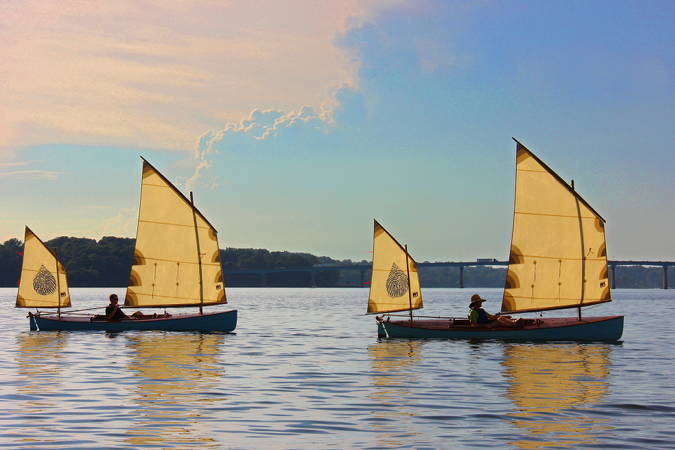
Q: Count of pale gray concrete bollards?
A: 0